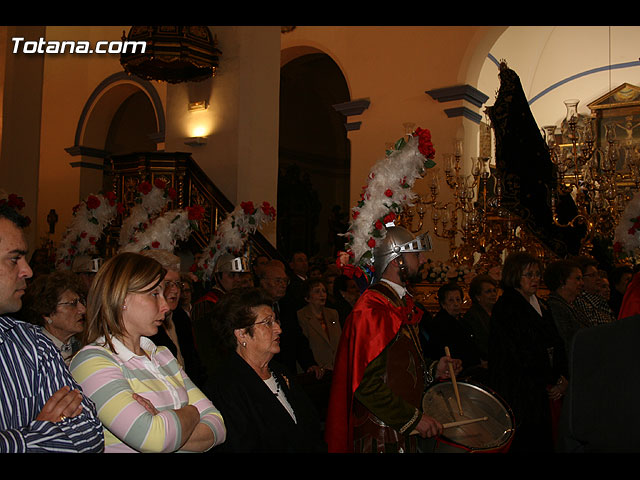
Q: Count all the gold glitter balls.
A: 0